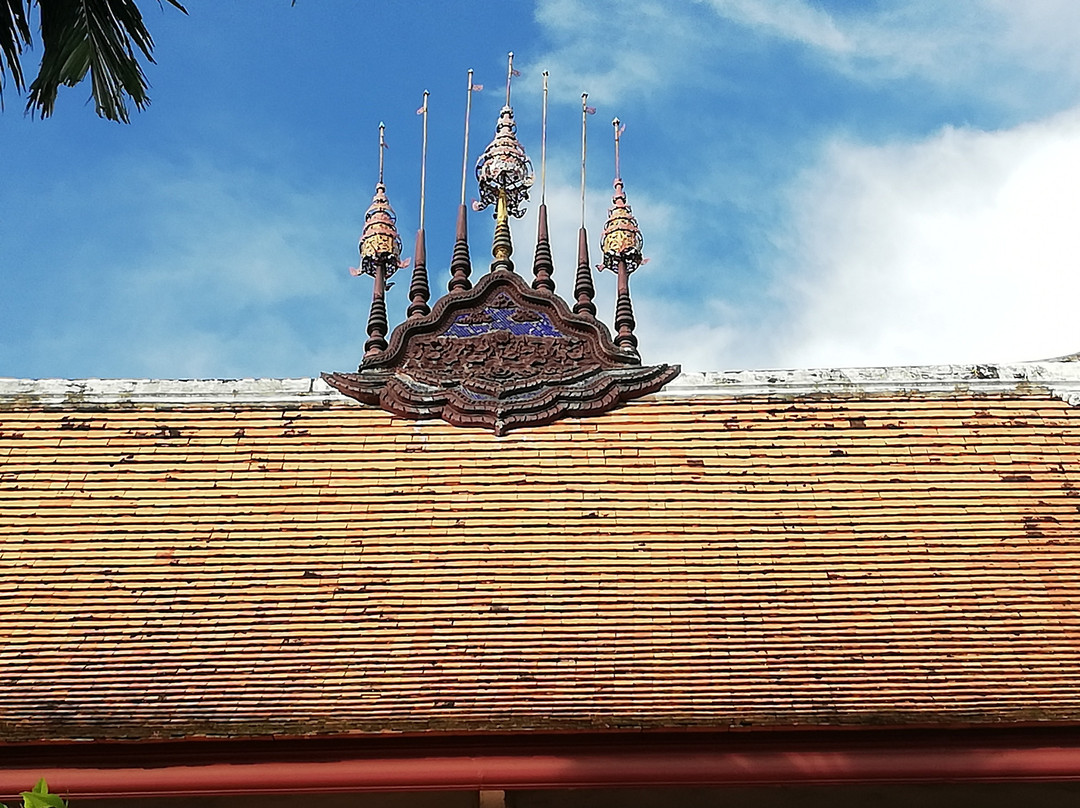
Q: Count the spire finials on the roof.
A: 7